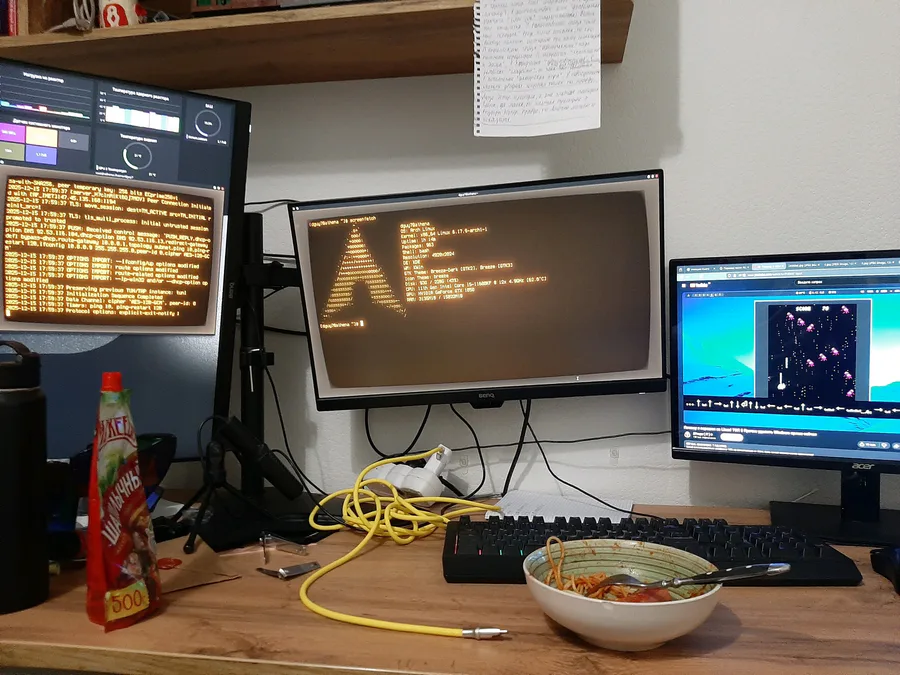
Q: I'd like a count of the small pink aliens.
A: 9